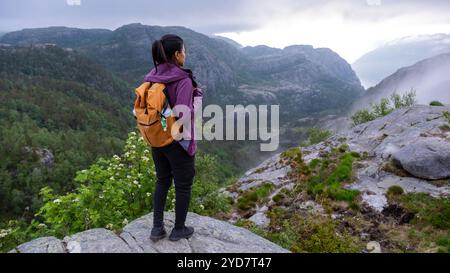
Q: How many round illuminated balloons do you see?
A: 0